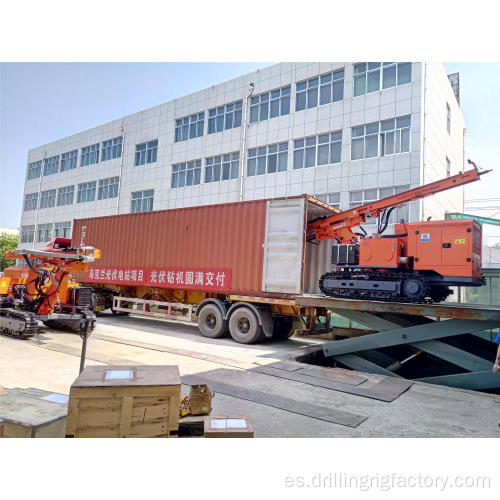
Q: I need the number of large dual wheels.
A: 2